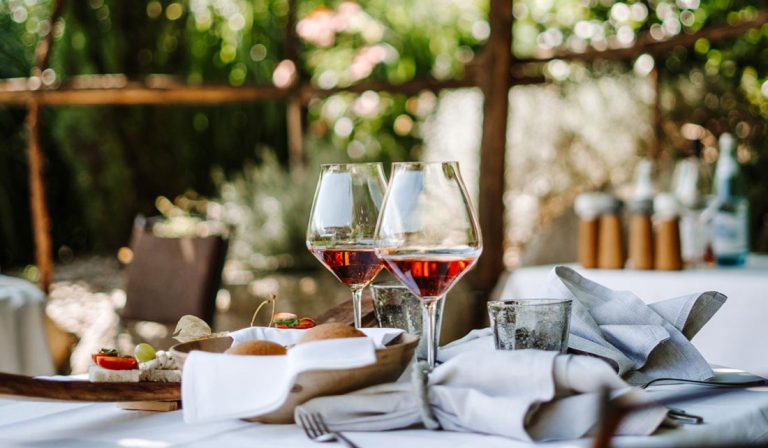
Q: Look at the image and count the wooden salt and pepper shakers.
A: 4